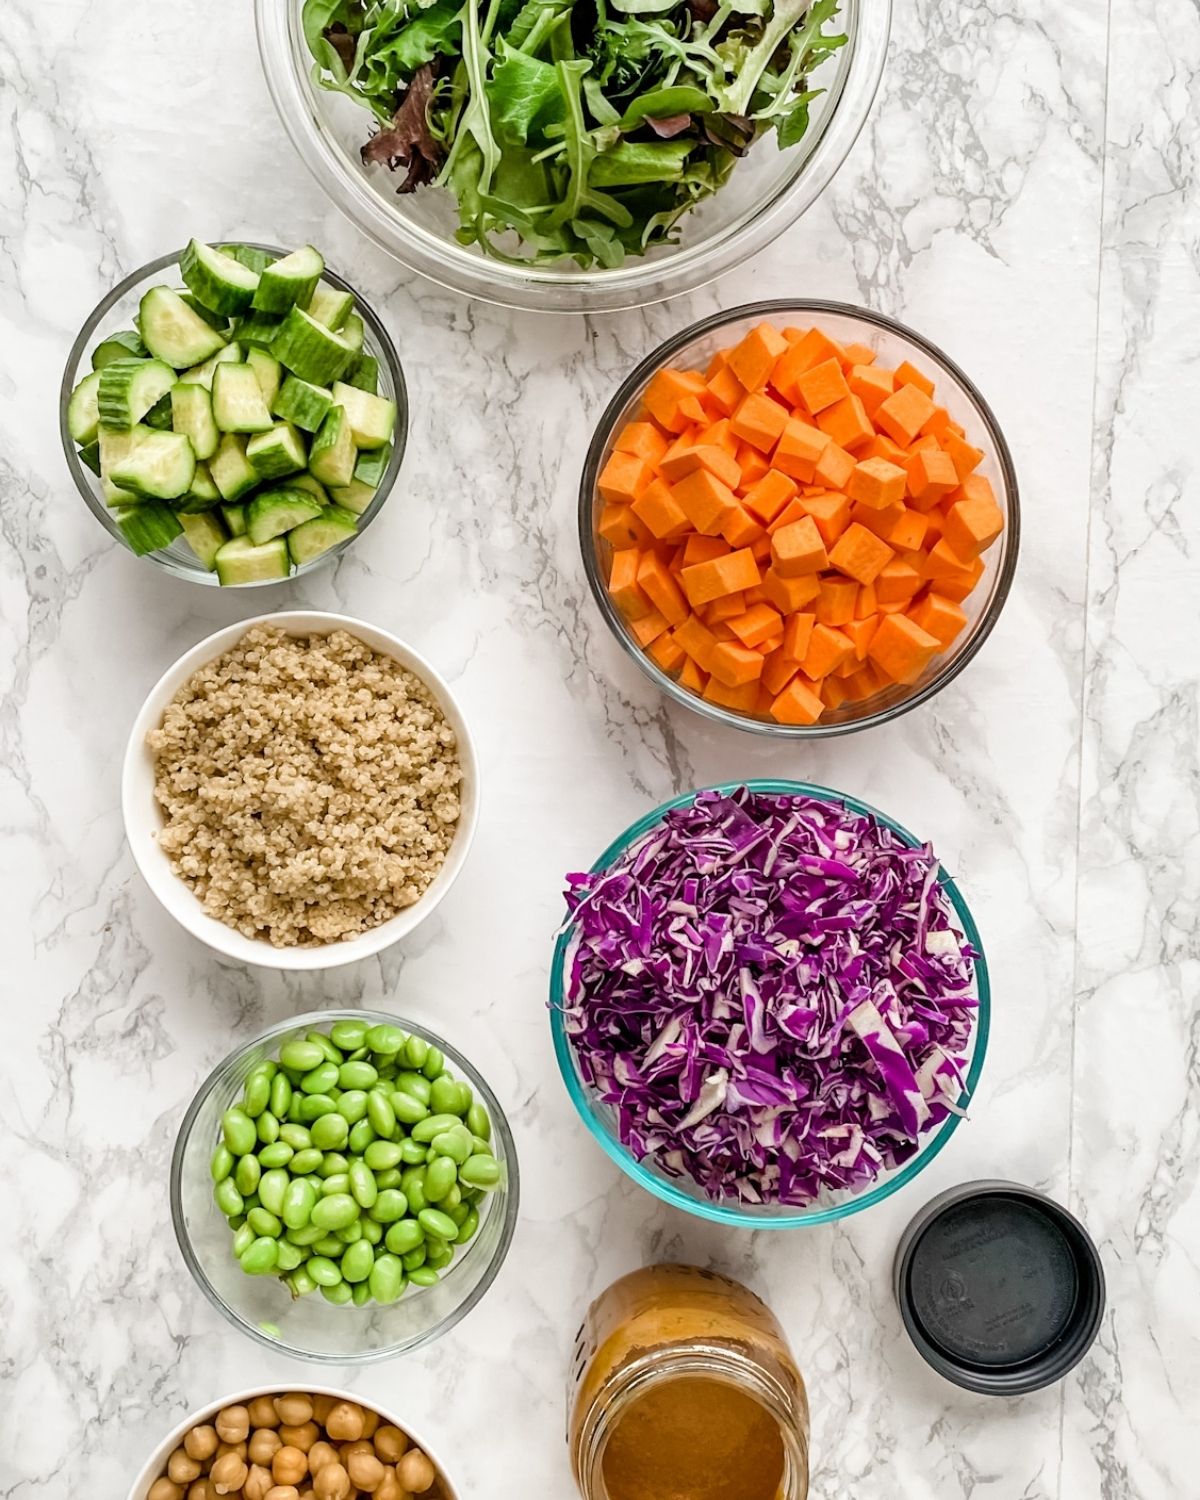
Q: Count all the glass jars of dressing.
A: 1